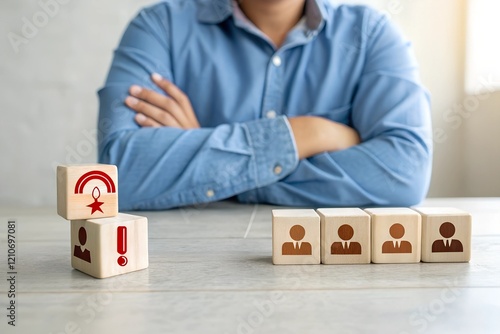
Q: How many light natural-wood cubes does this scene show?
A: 6